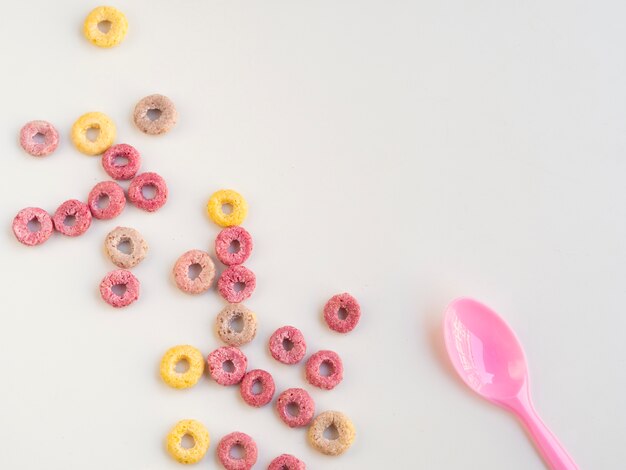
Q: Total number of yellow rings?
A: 5